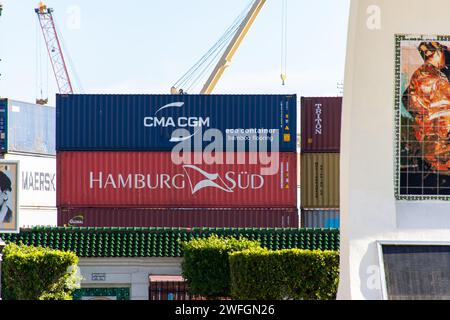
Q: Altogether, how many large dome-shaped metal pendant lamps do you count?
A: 0